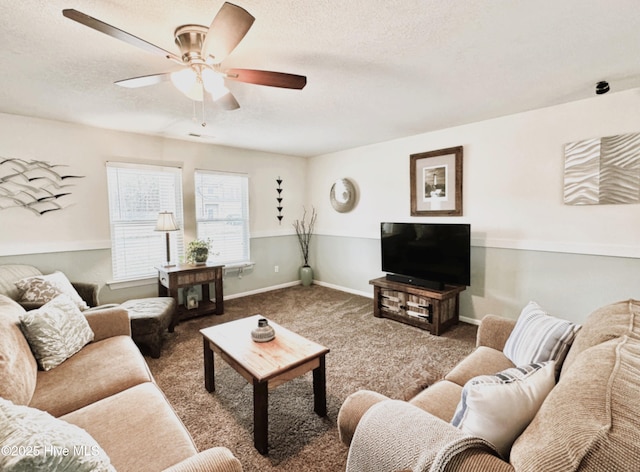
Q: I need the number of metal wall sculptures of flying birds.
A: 1